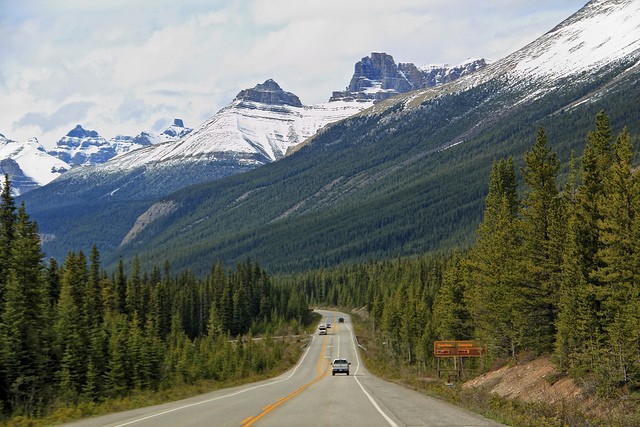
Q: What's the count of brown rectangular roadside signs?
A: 1